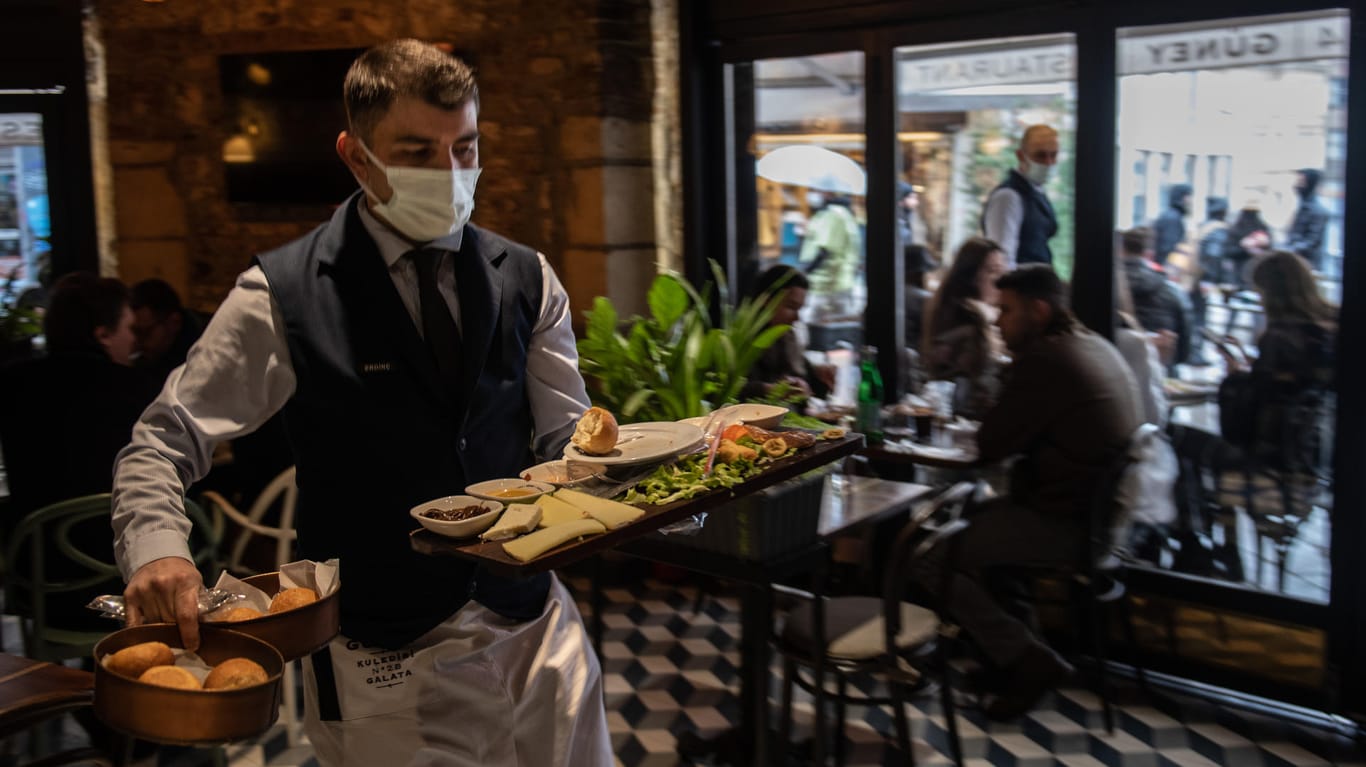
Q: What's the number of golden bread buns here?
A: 6